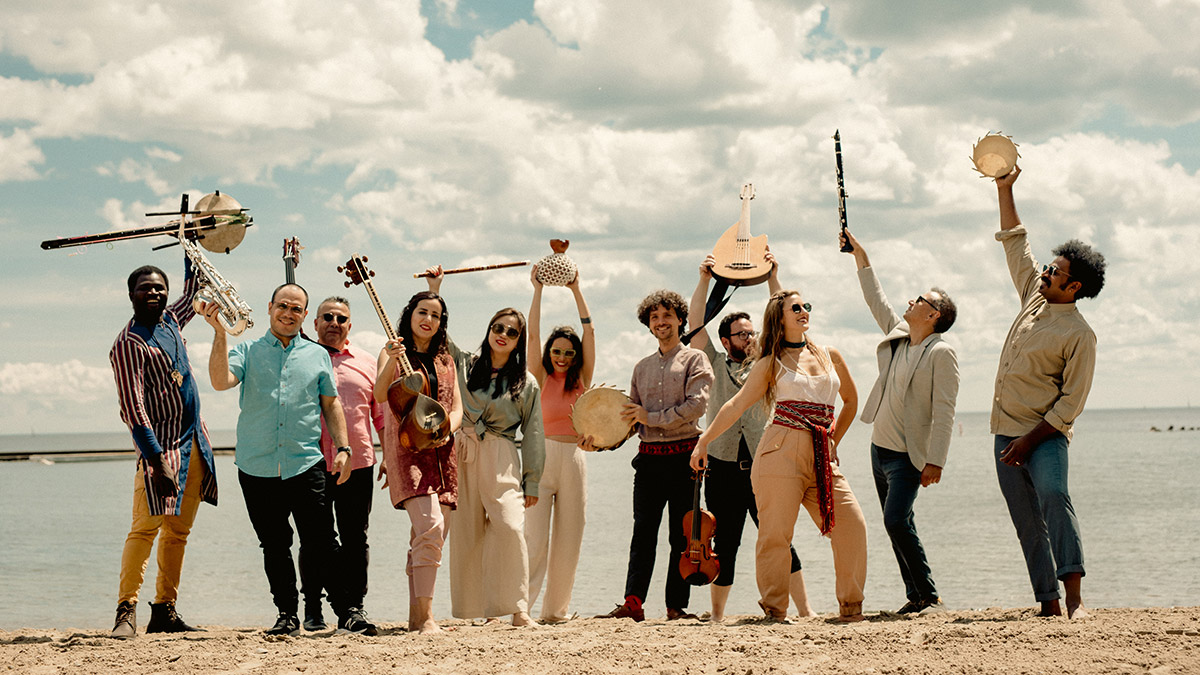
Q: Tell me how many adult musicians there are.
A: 11